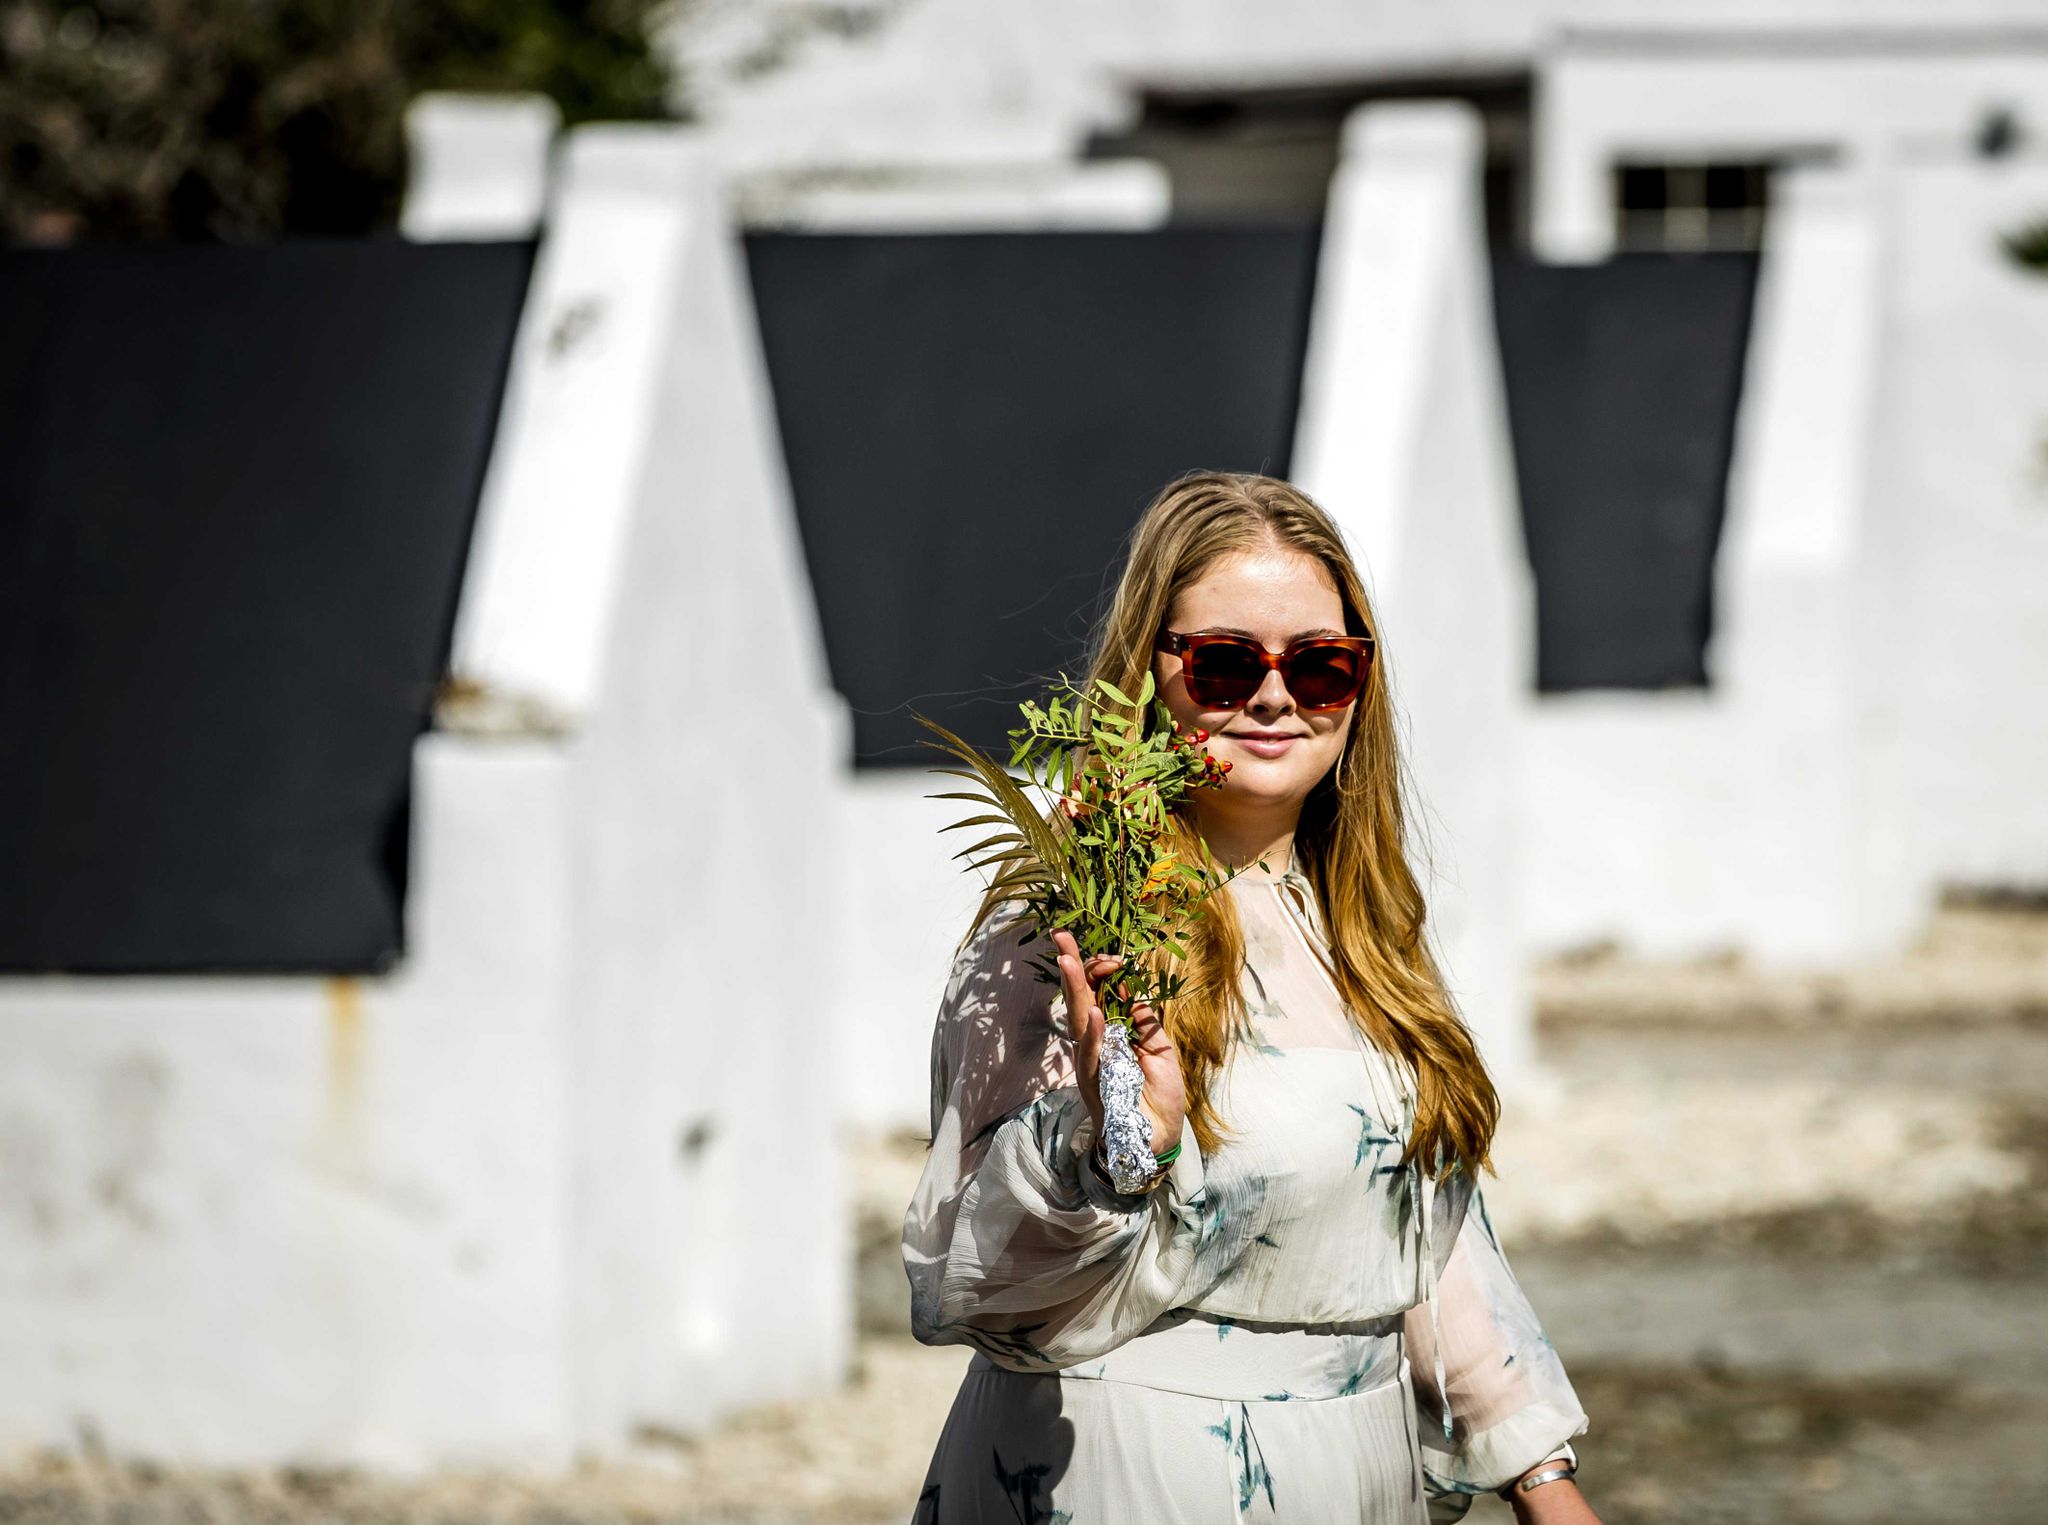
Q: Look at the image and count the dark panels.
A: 3